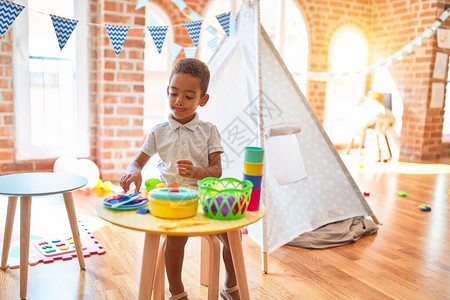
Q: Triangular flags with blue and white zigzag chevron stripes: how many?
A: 6